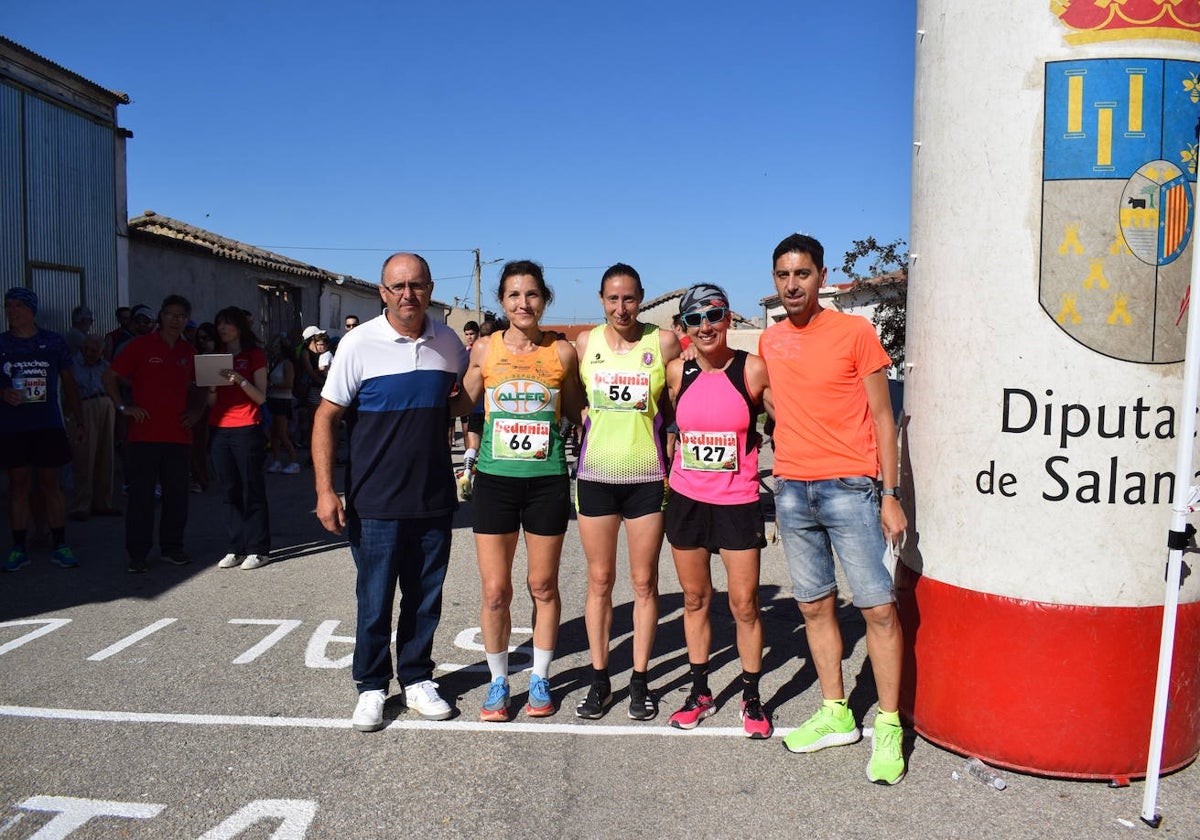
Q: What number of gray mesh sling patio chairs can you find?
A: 0